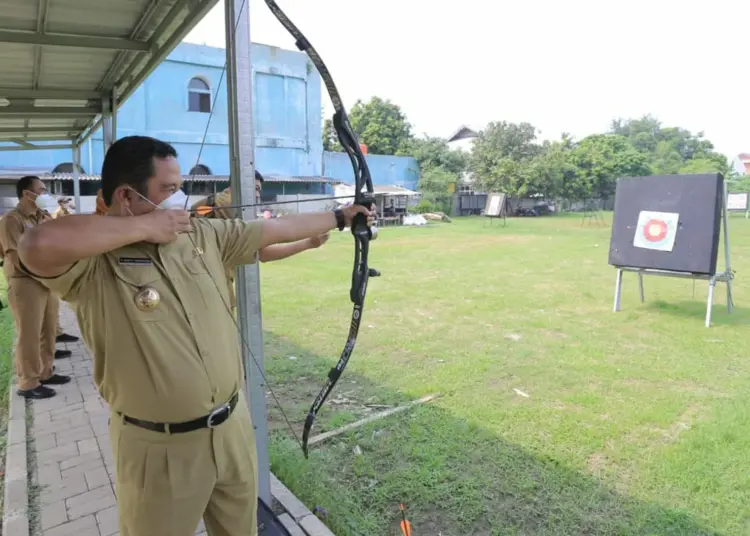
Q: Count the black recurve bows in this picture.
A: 1